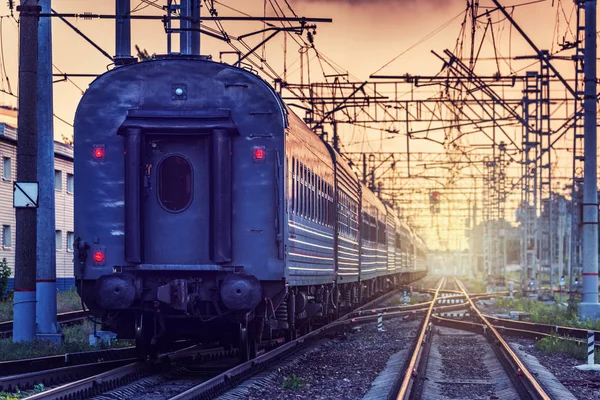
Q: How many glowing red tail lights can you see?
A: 3